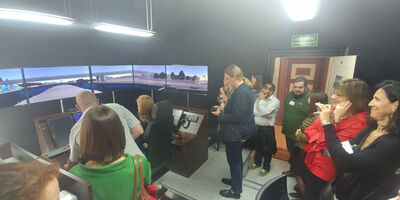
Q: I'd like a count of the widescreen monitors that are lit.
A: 5